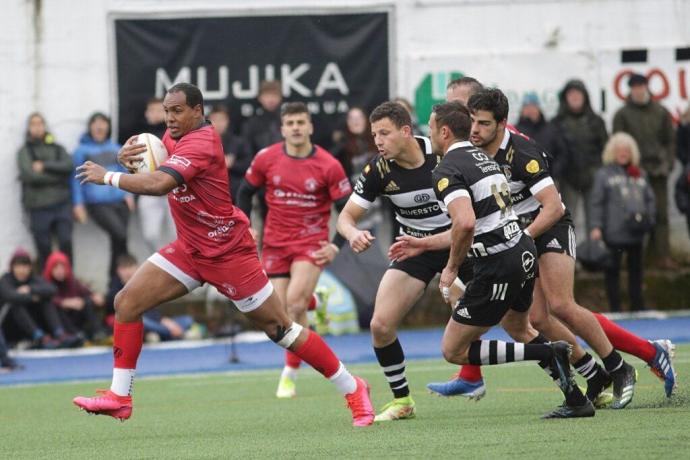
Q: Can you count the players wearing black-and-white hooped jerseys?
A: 3